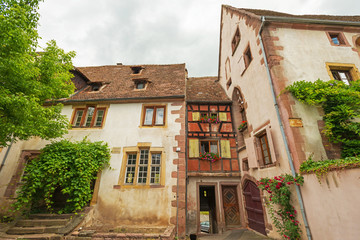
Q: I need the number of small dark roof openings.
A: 3